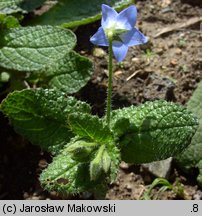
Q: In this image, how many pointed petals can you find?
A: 5